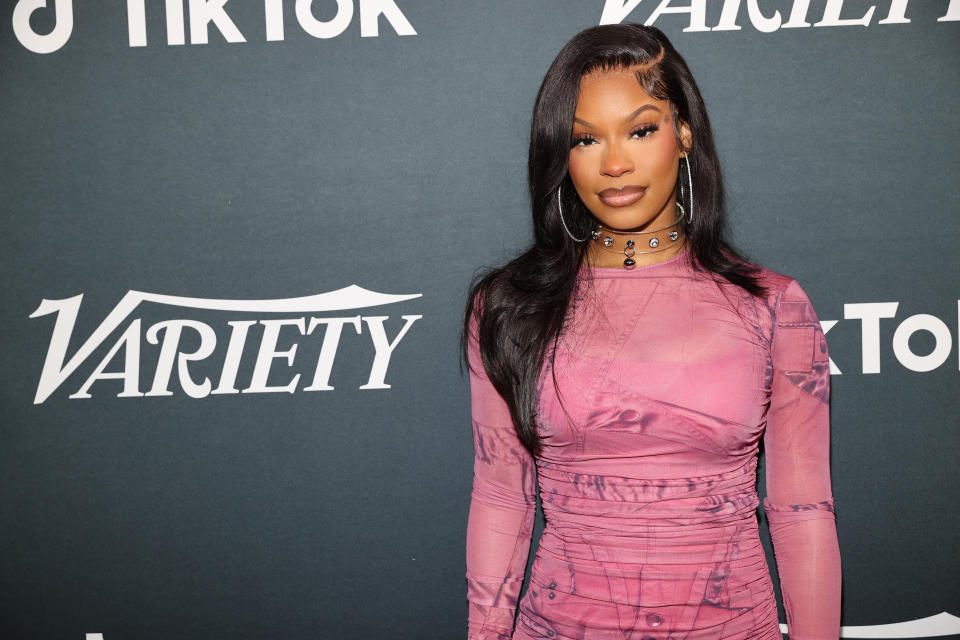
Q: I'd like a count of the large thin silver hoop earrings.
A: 2